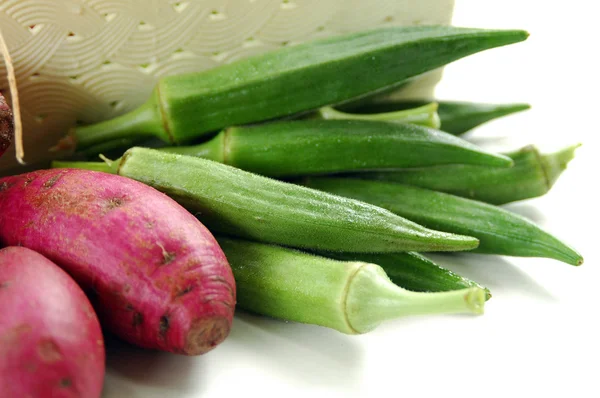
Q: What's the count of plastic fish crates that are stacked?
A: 0